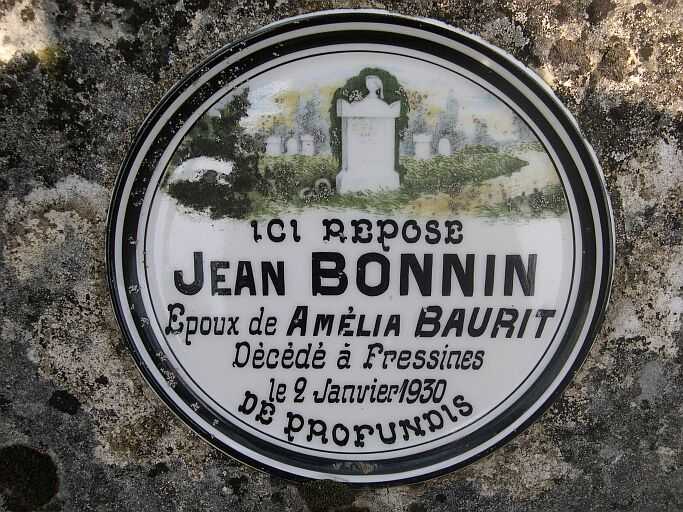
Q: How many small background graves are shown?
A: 5